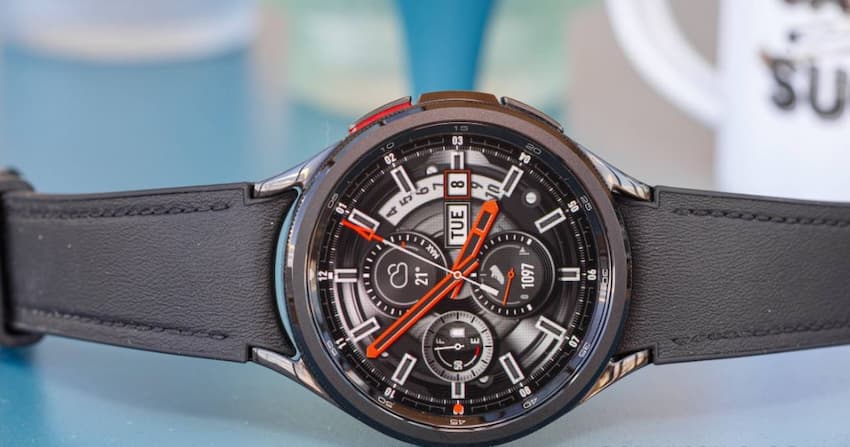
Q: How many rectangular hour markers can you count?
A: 12